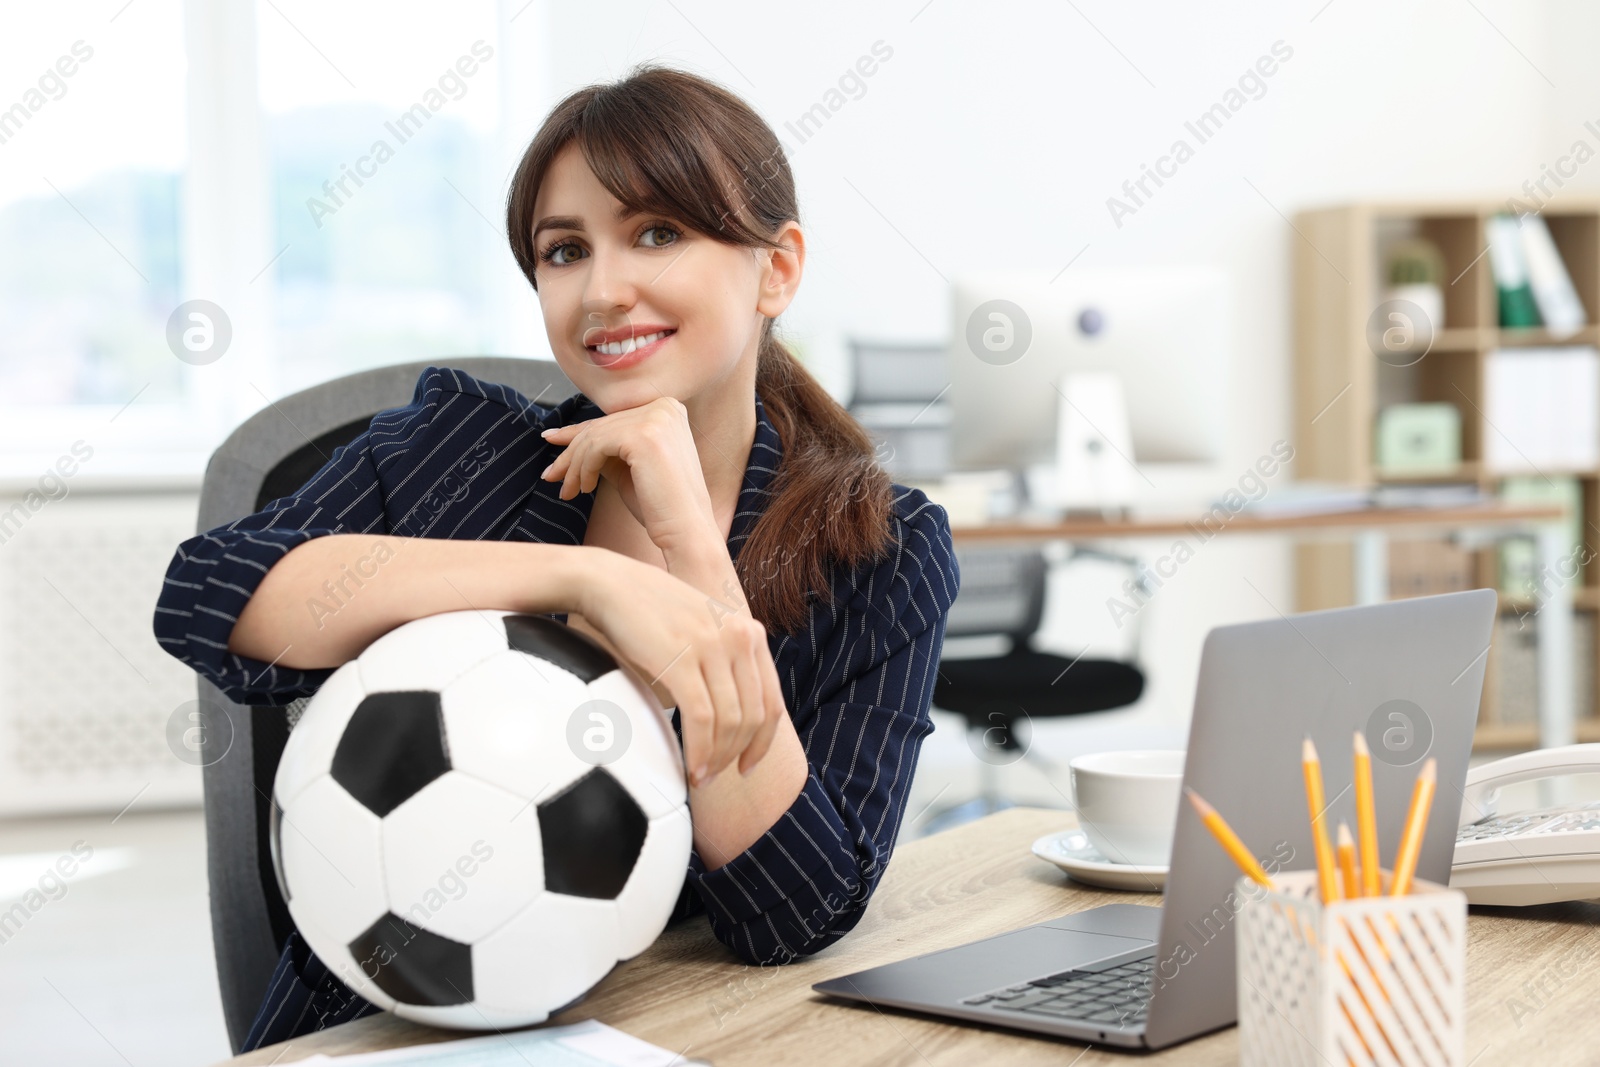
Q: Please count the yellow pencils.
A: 5